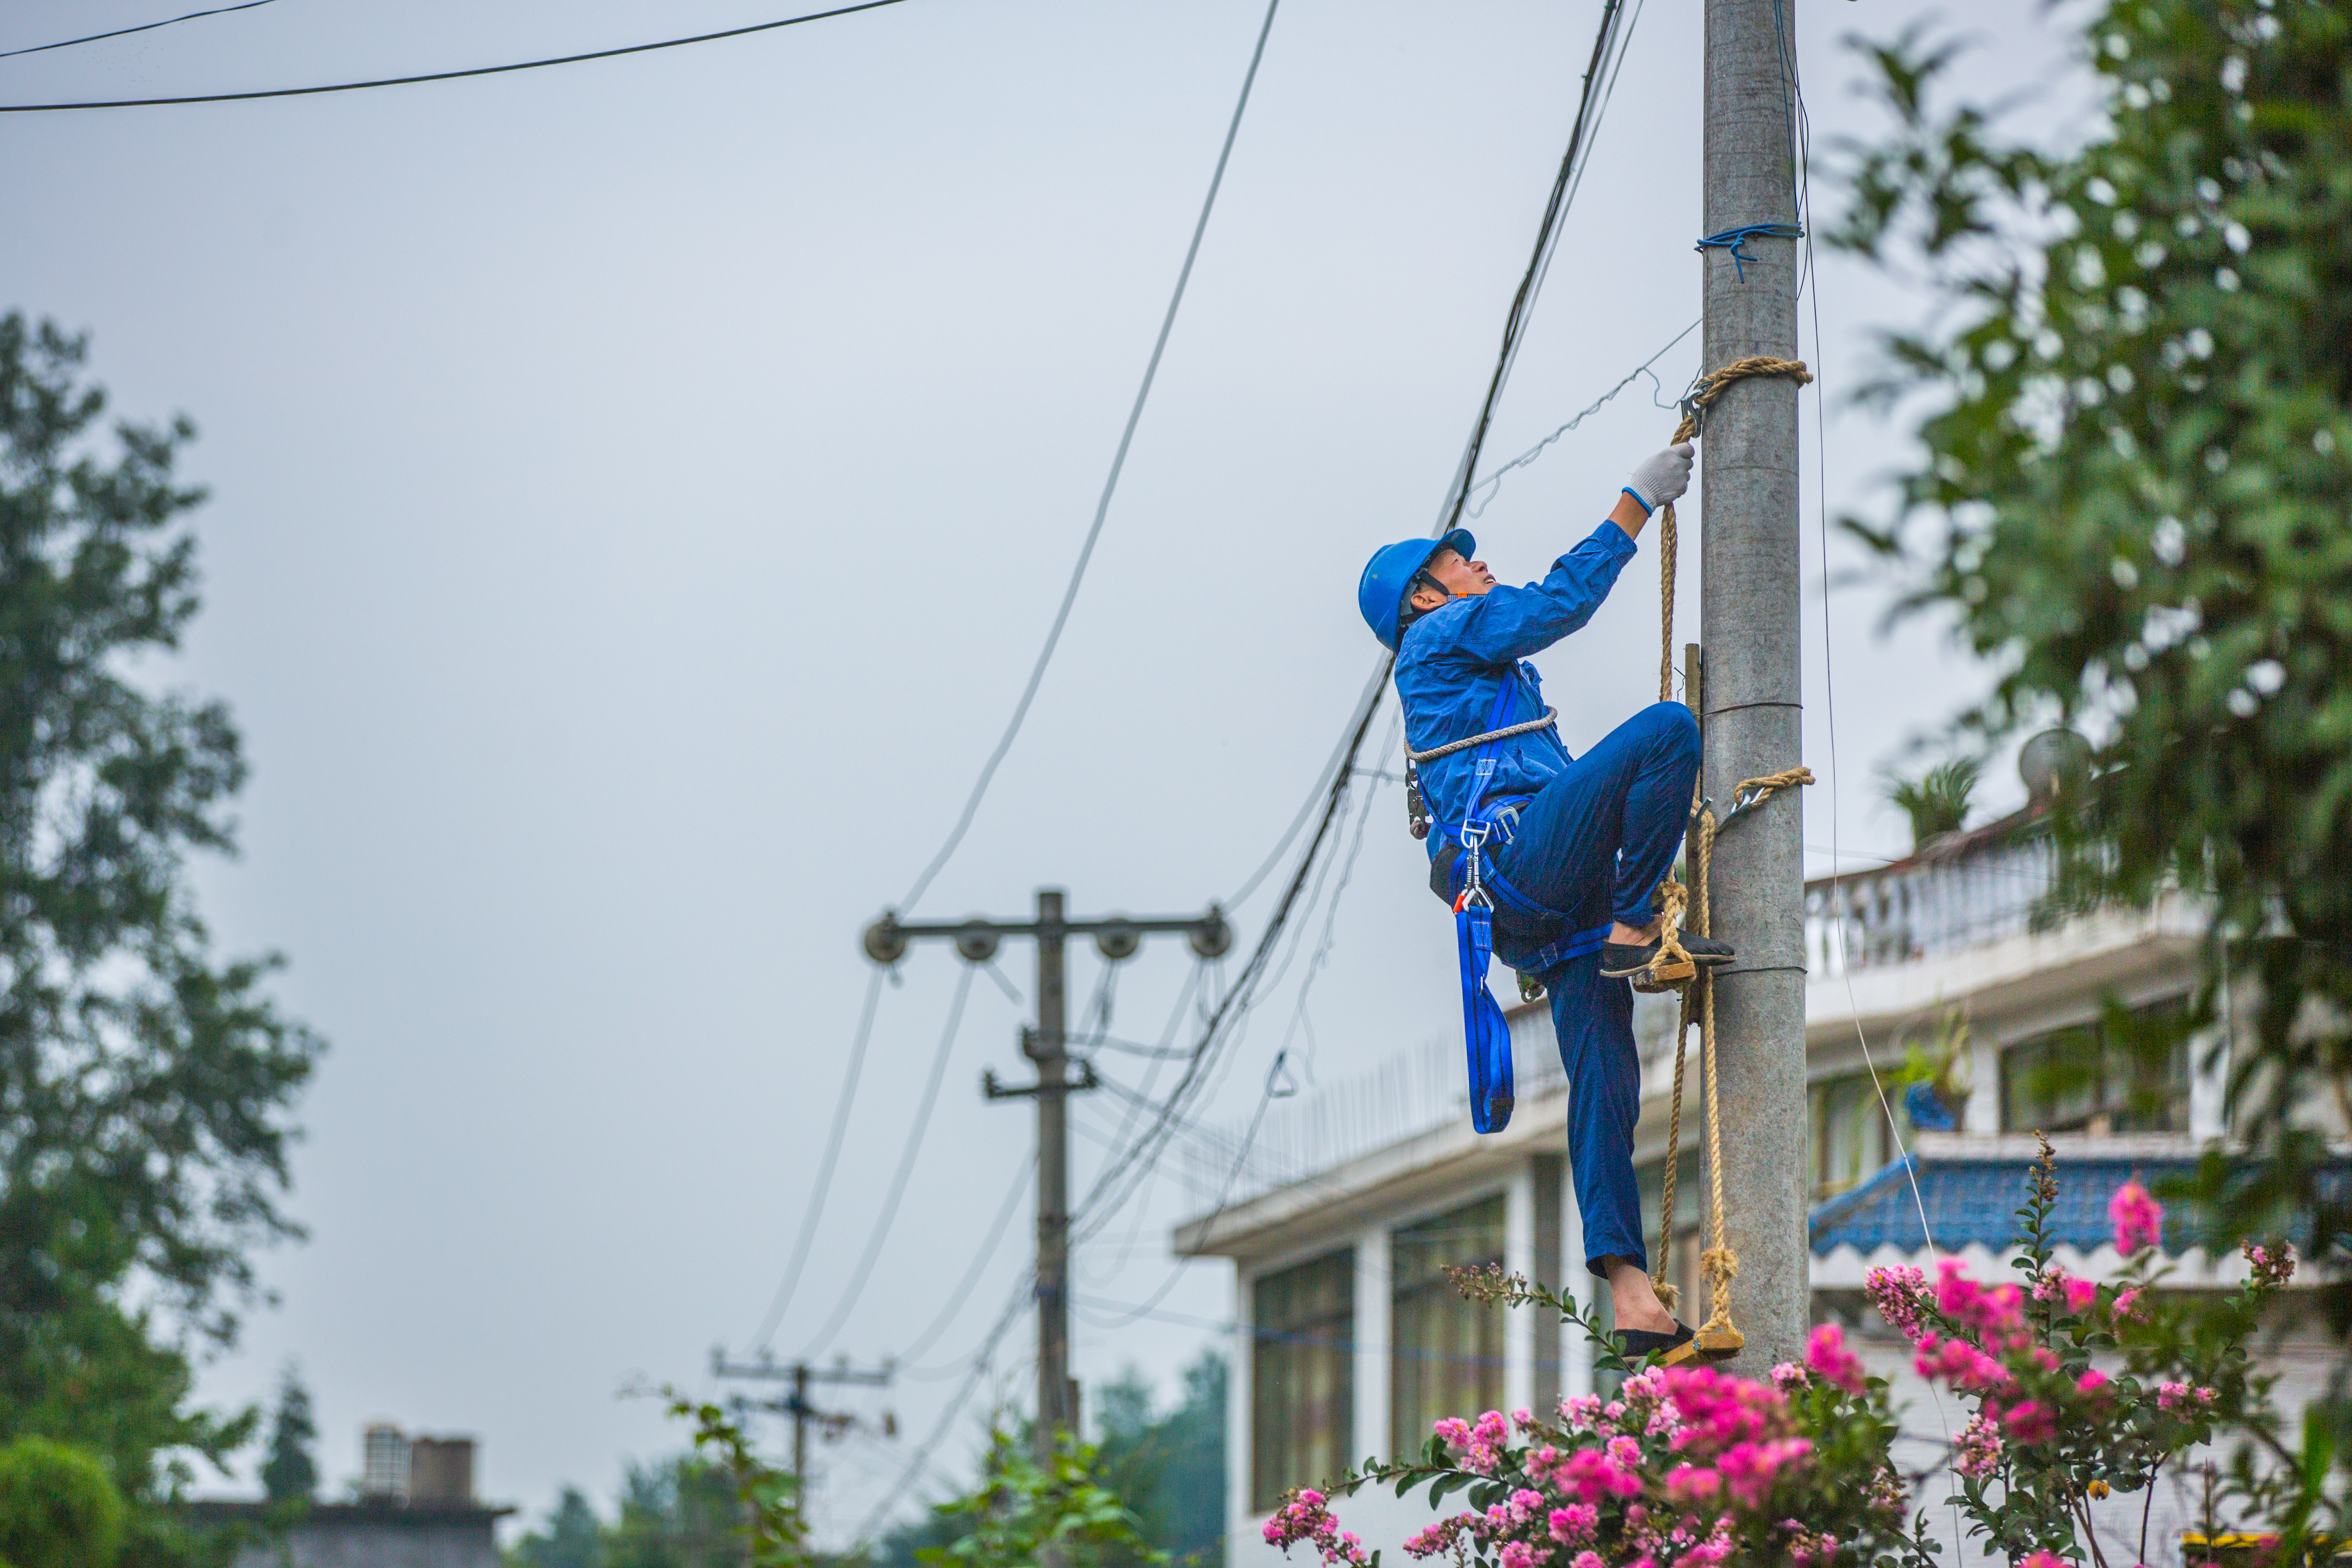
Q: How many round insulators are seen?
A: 4